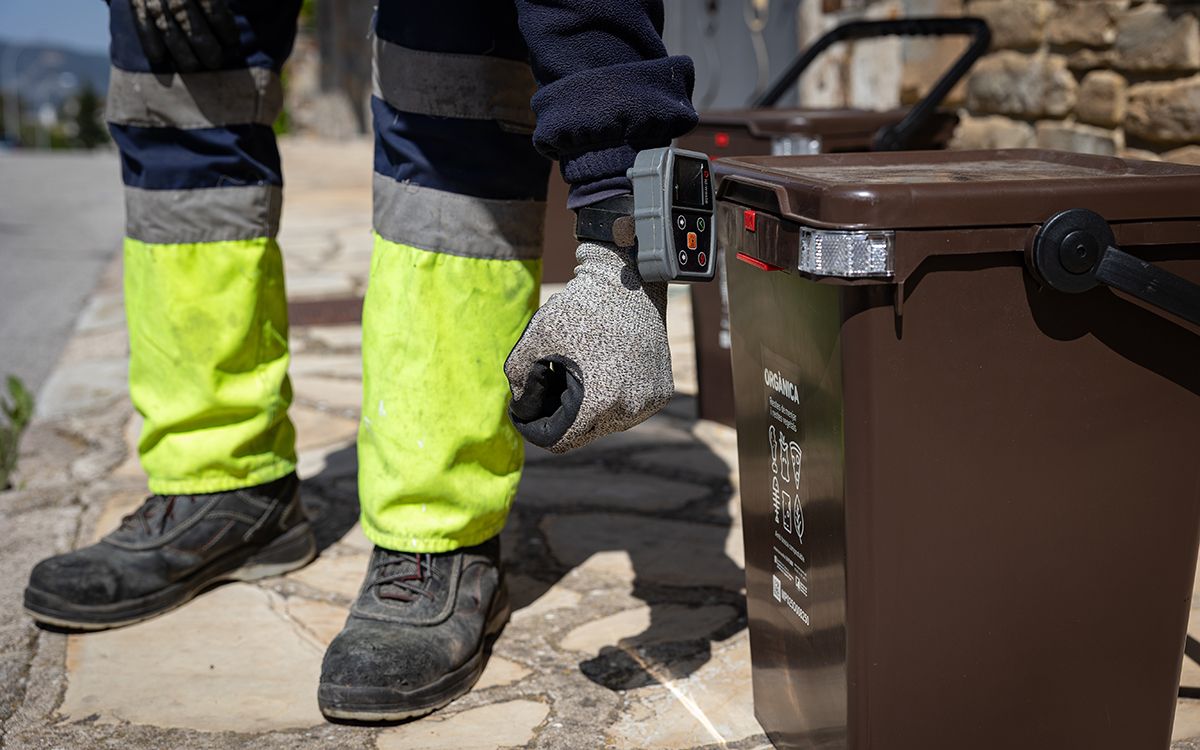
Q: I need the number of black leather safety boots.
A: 2